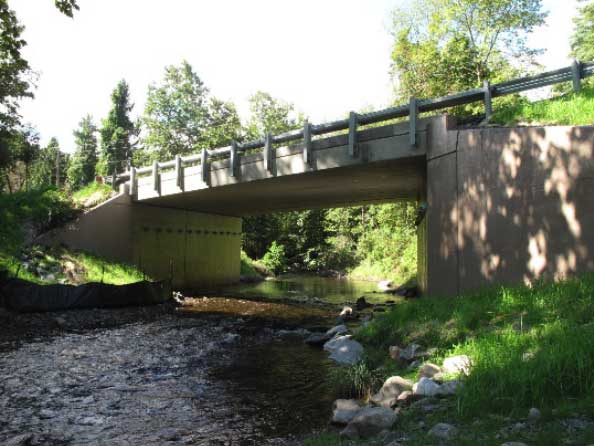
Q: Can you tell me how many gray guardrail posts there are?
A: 12